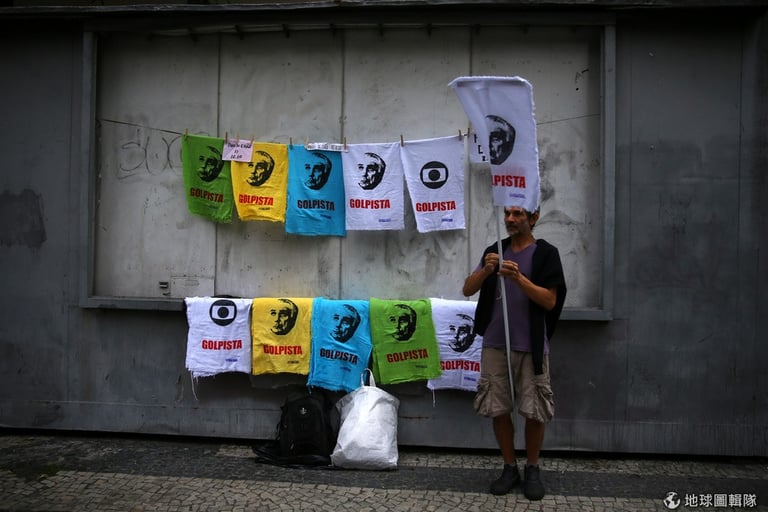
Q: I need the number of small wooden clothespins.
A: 10